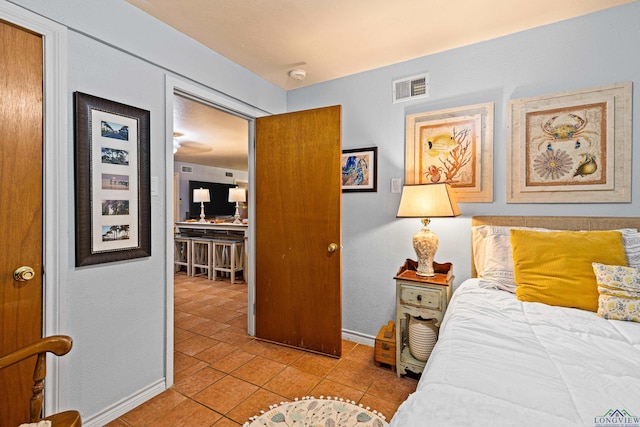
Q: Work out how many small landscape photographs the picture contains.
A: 5